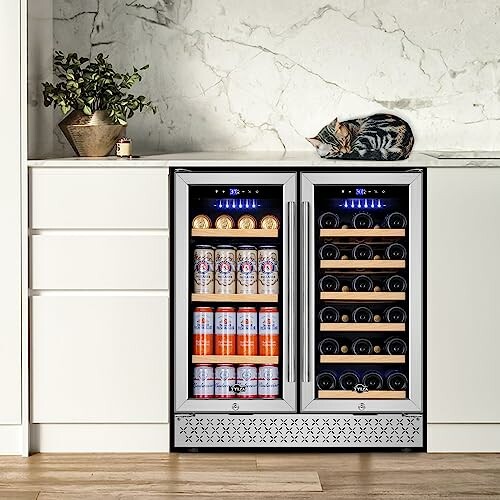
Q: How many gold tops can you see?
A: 4